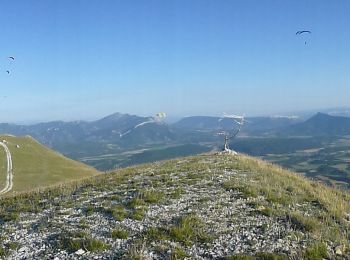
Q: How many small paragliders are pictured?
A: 3